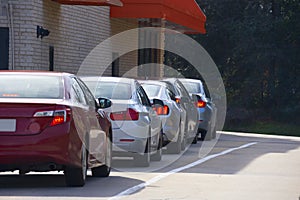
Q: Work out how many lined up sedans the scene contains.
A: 5